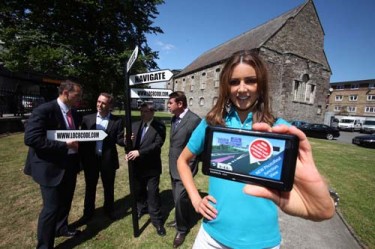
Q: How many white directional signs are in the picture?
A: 4